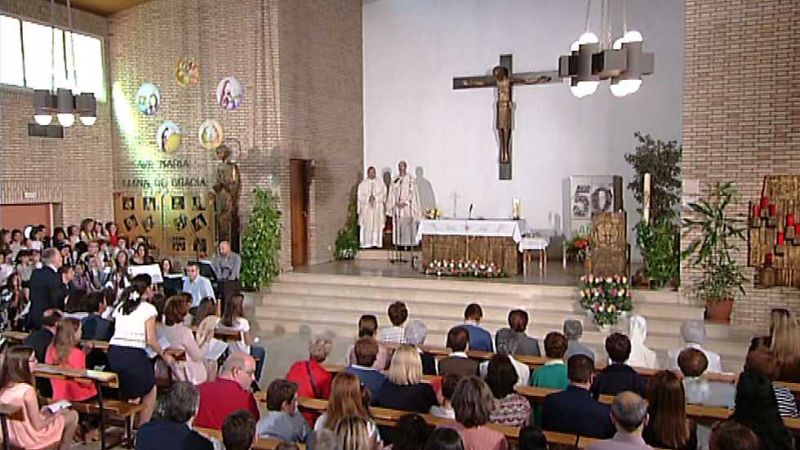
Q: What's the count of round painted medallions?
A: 5